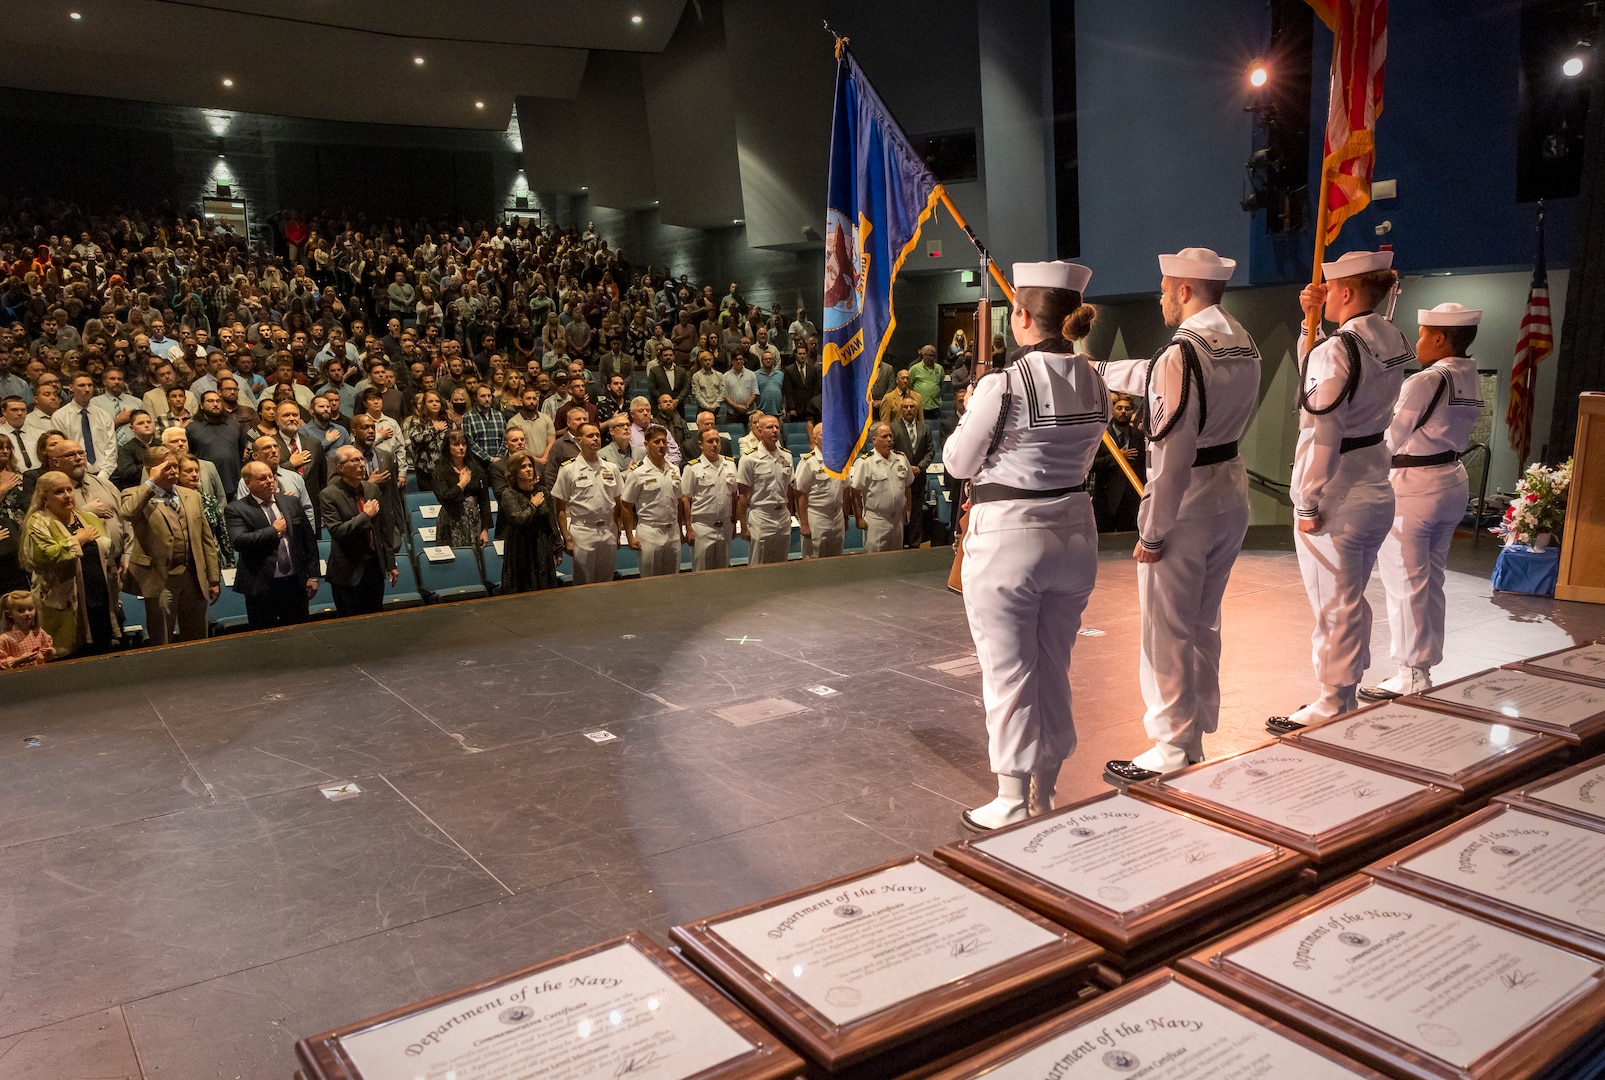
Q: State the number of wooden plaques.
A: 11